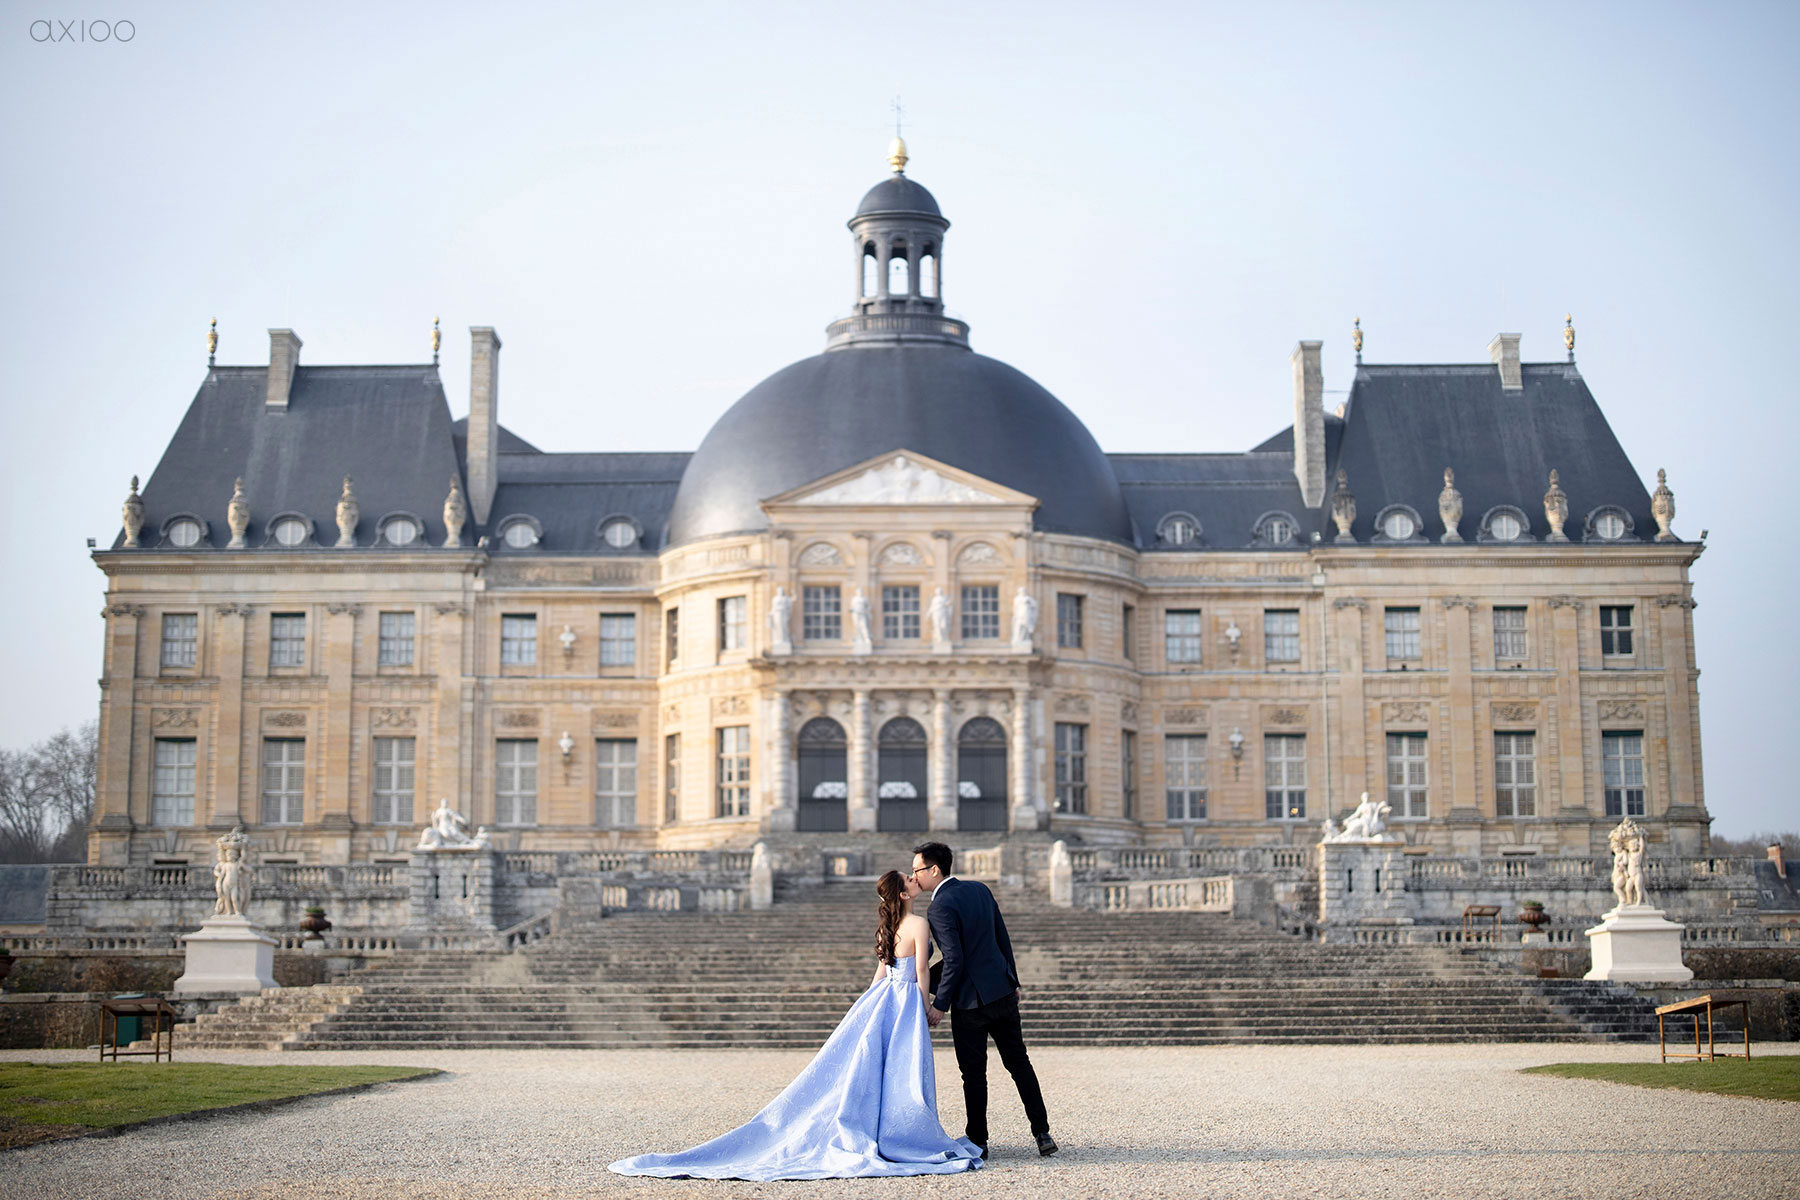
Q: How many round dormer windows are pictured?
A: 10